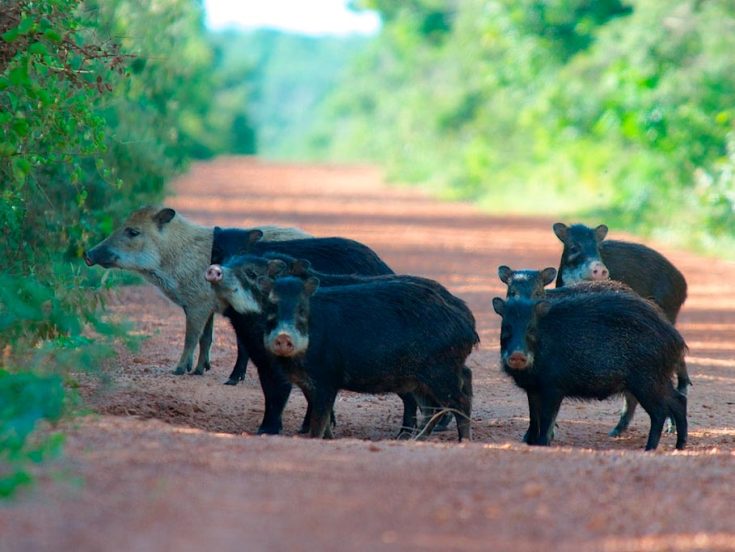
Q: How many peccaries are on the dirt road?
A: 7